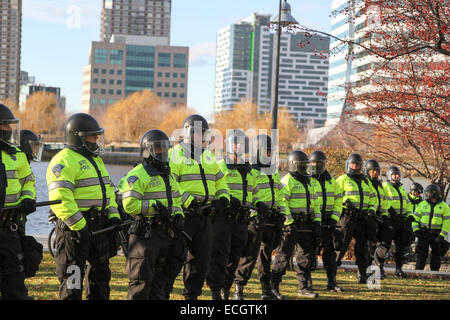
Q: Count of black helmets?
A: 14